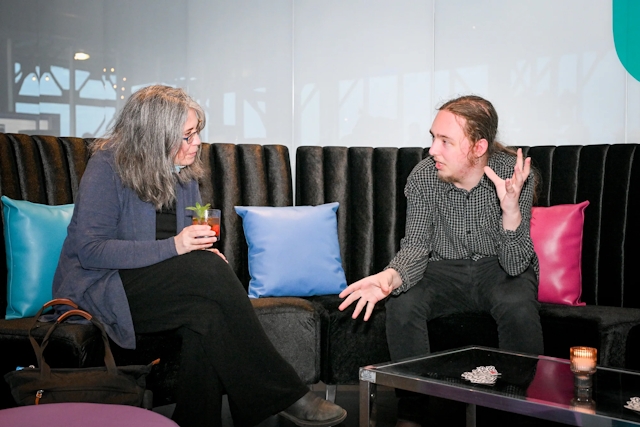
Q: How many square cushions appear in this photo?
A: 3